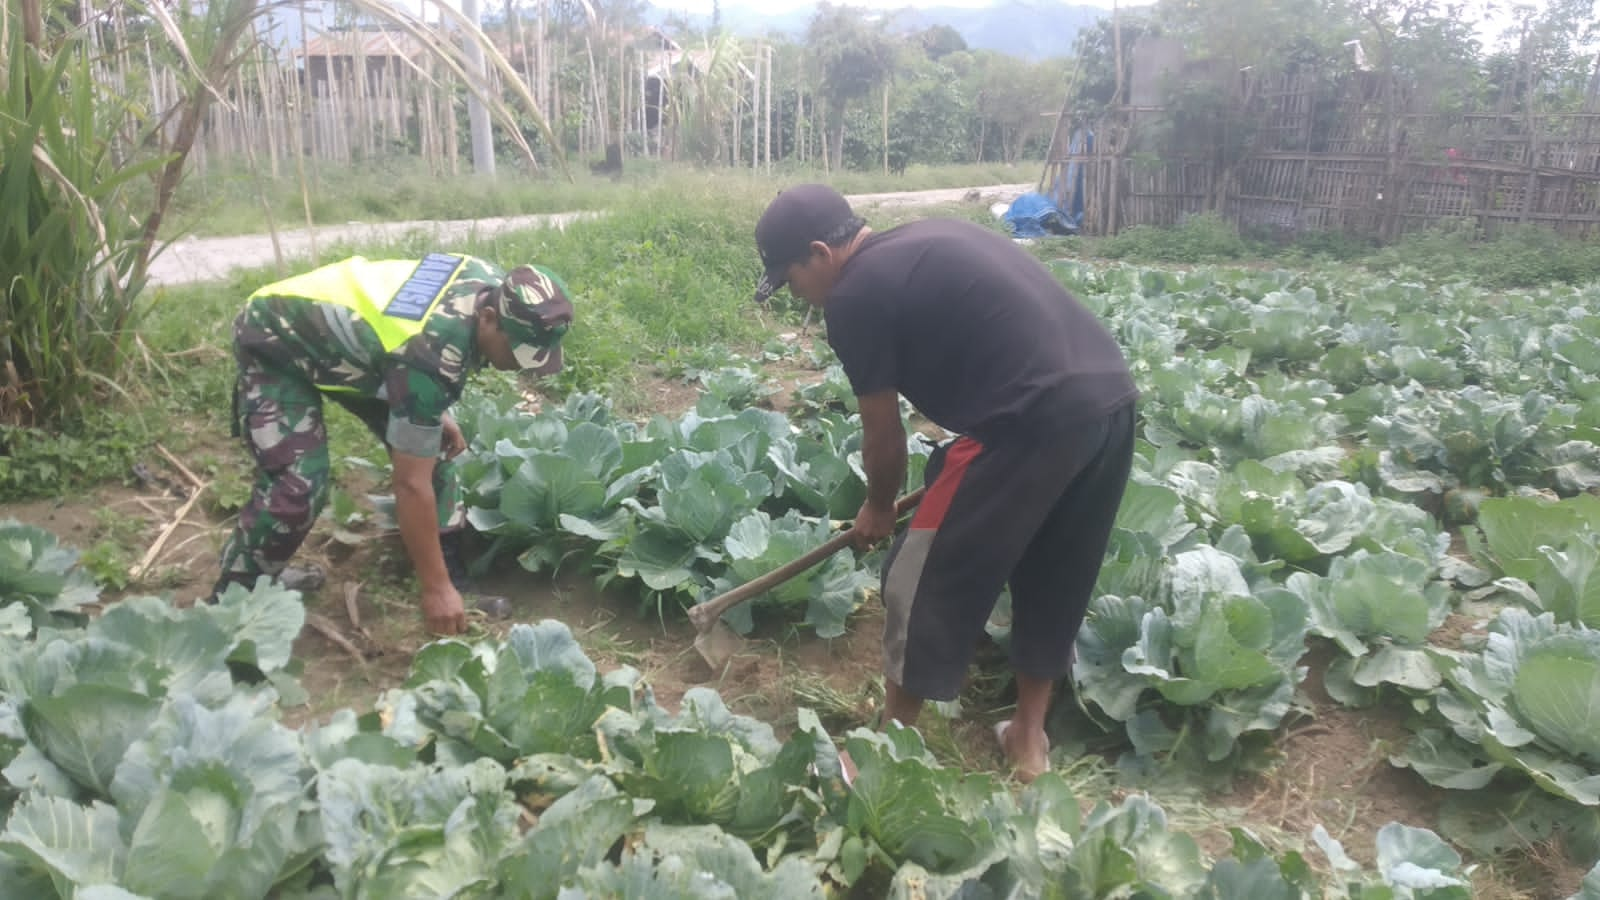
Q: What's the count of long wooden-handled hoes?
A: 1